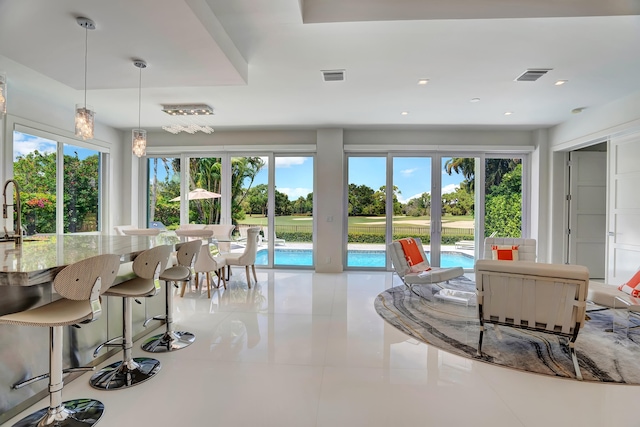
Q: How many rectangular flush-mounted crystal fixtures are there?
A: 1